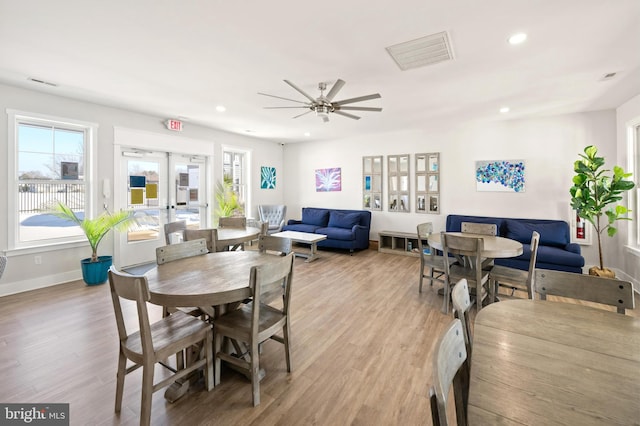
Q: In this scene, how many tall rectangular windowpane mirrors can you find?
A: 3